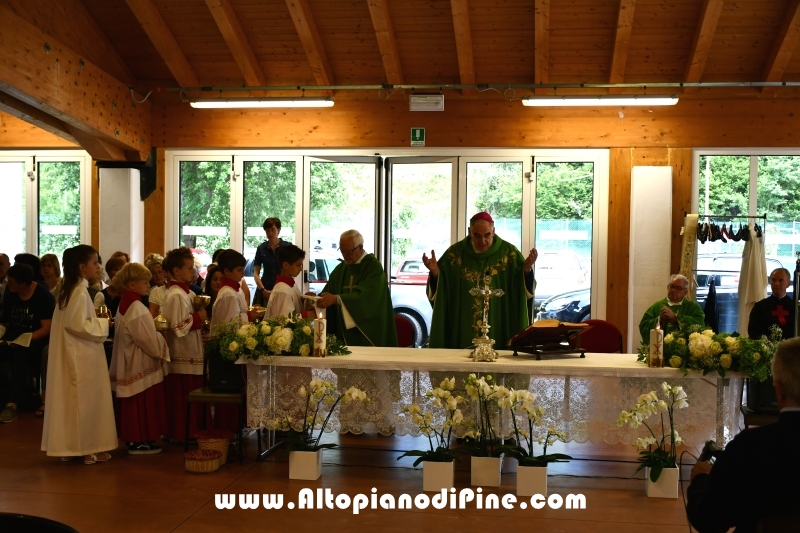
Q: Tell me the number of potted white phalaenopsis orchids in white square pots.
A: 5